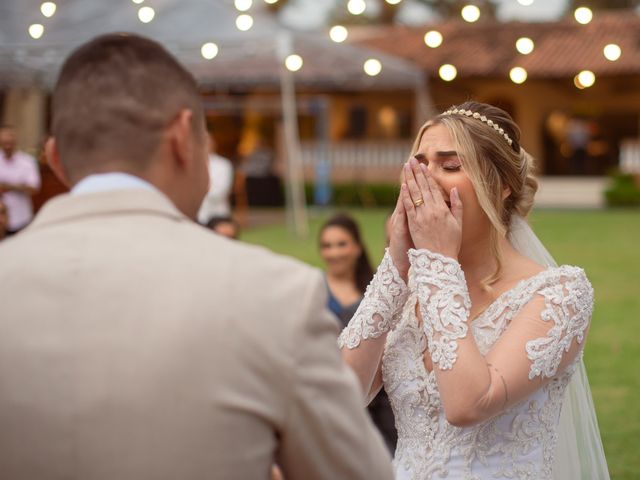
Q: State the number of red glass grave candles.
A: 0